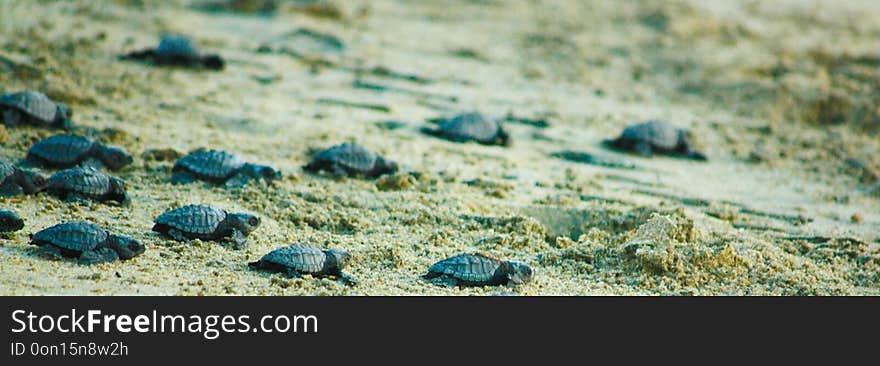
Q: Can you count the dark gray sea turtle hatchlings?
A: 14